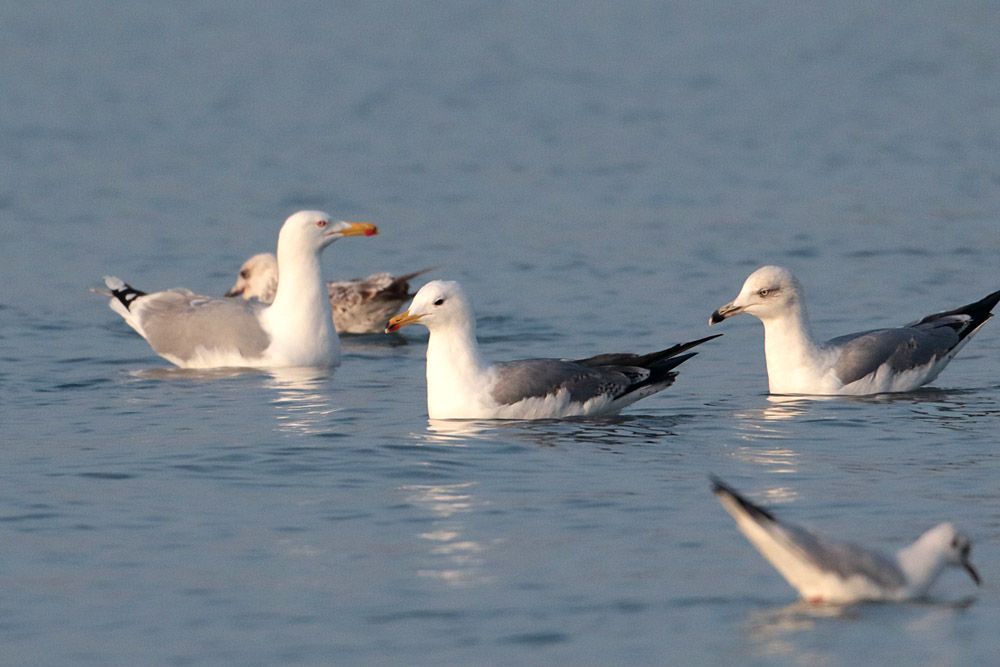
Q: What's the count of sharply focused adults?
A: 3